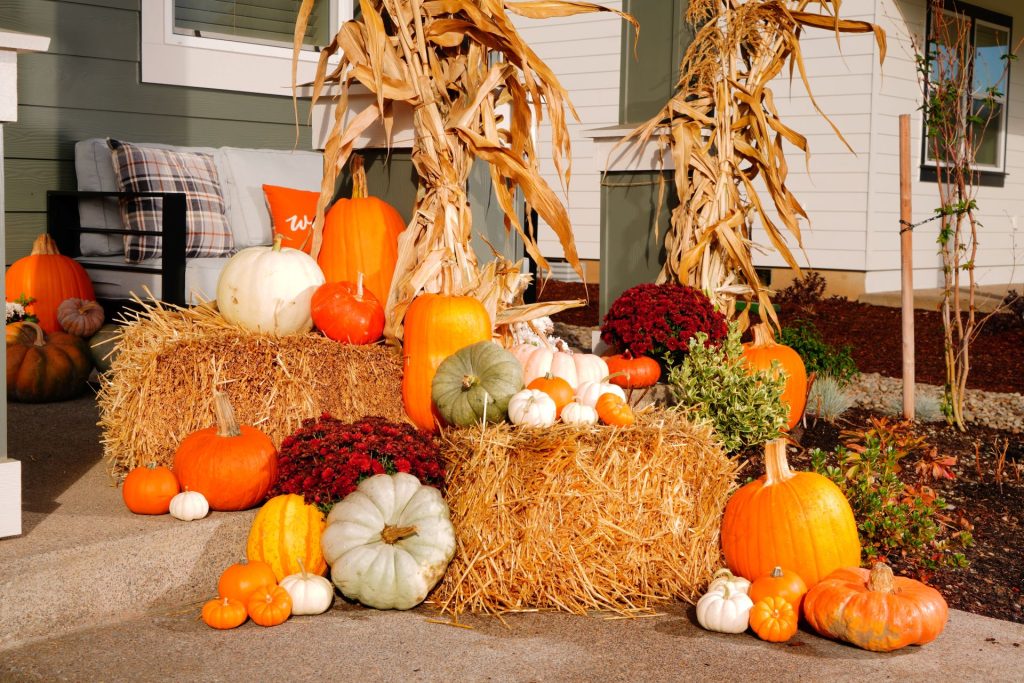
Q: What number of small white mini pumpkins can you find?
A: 7